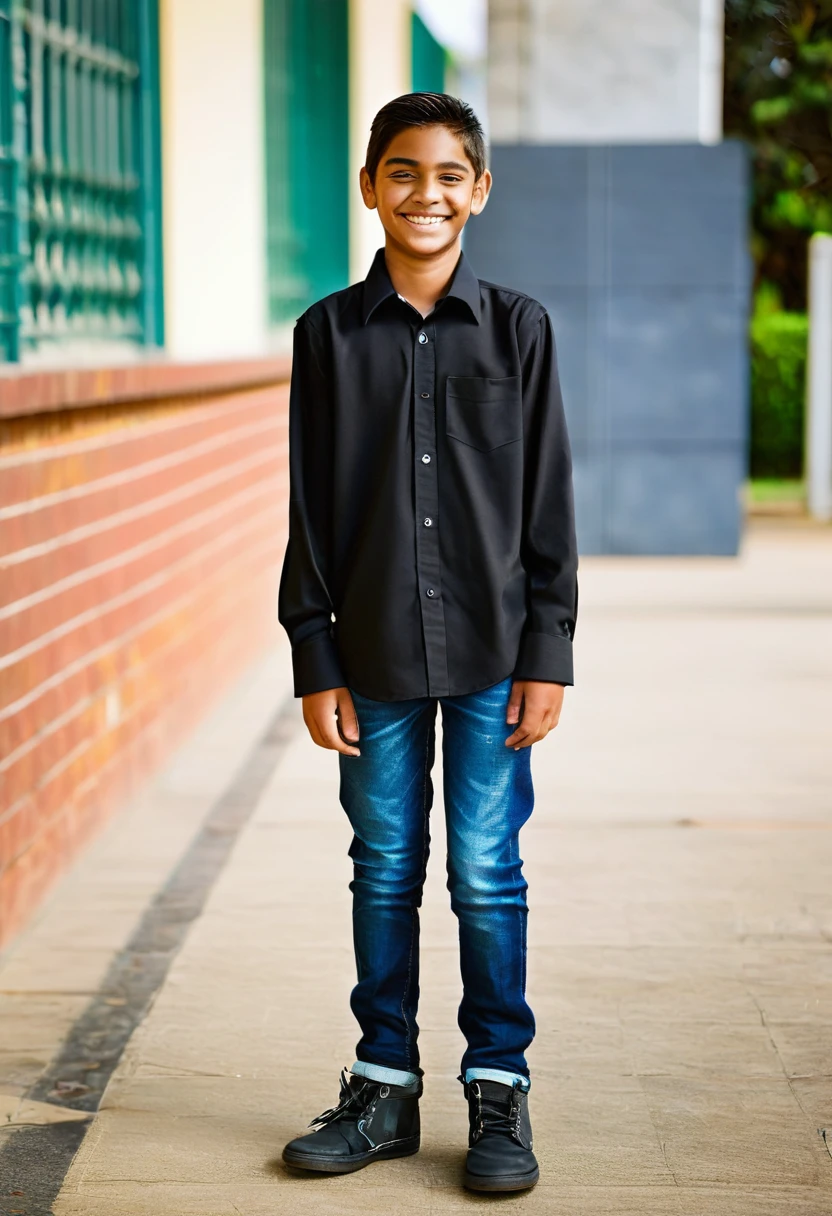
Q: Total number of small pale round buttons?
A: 5